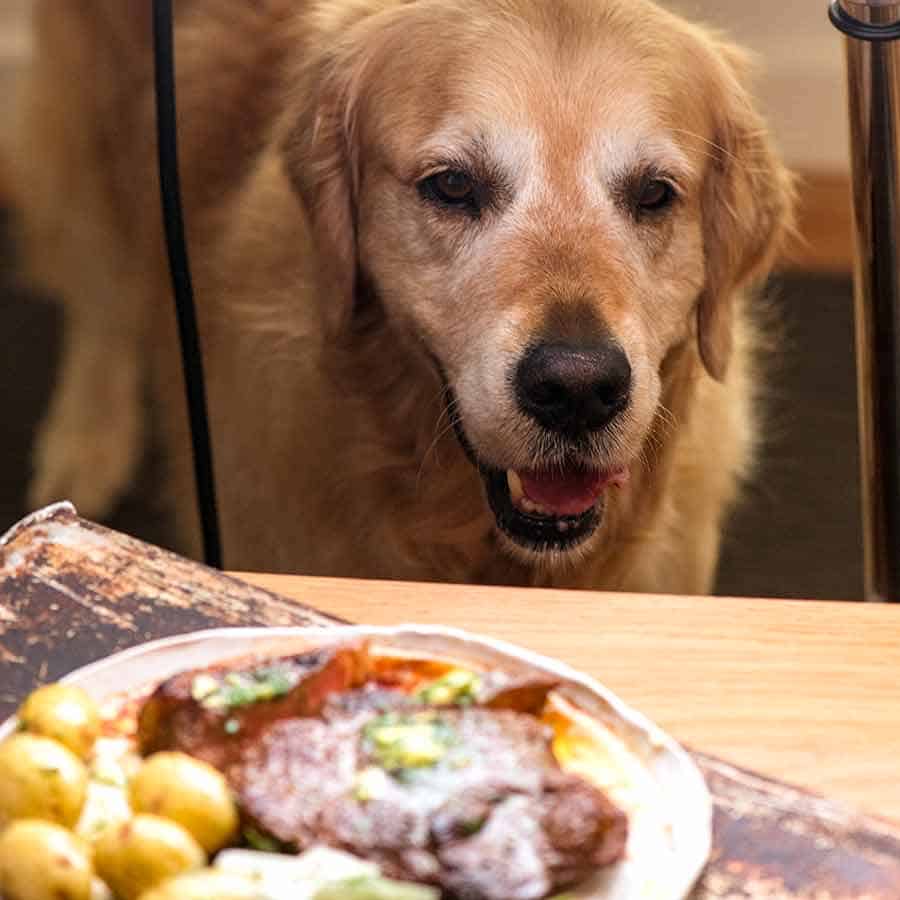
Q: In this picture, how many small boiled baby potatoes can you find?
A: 6